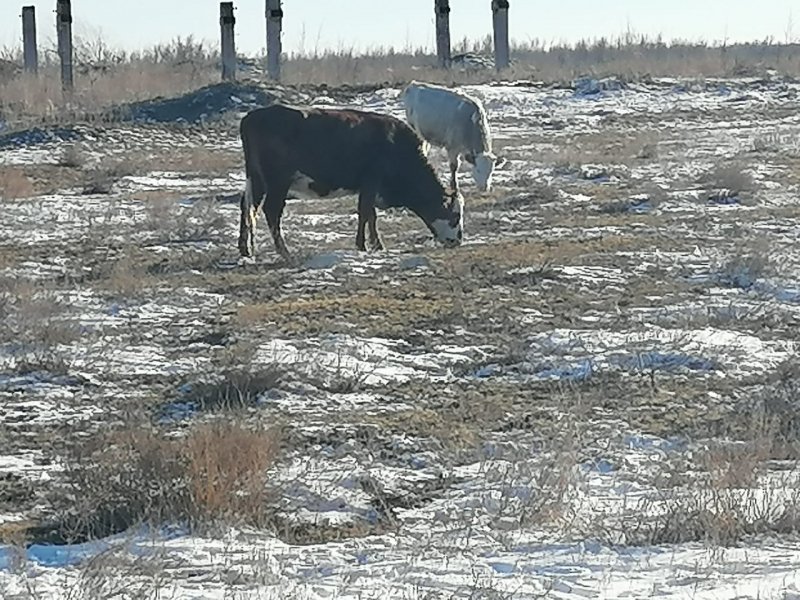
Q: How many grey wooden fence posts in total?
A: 6